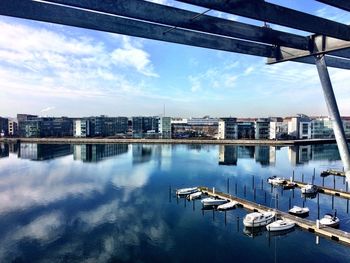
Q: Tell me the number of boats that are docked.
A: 11